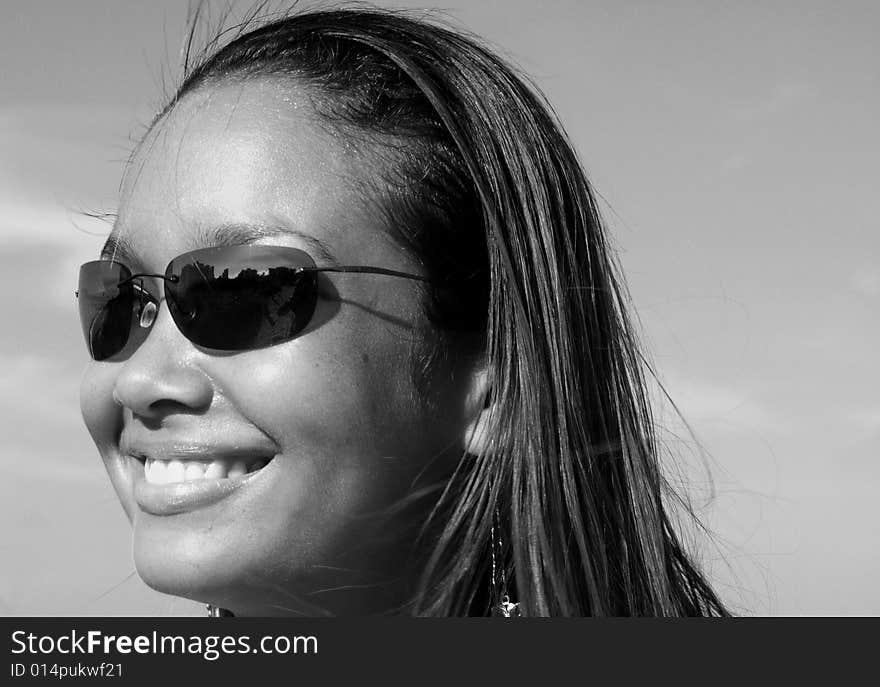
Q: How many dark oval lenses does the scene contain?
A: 2